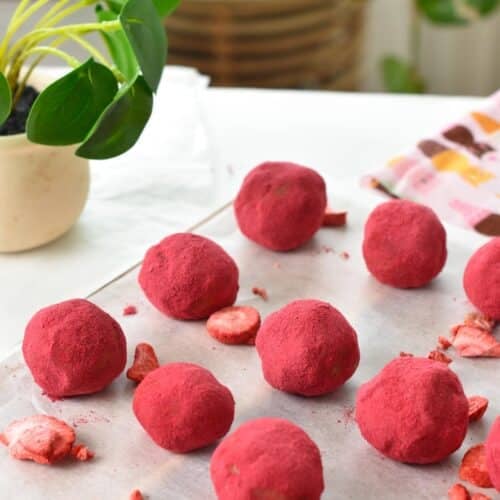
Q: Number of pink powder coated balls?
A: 10